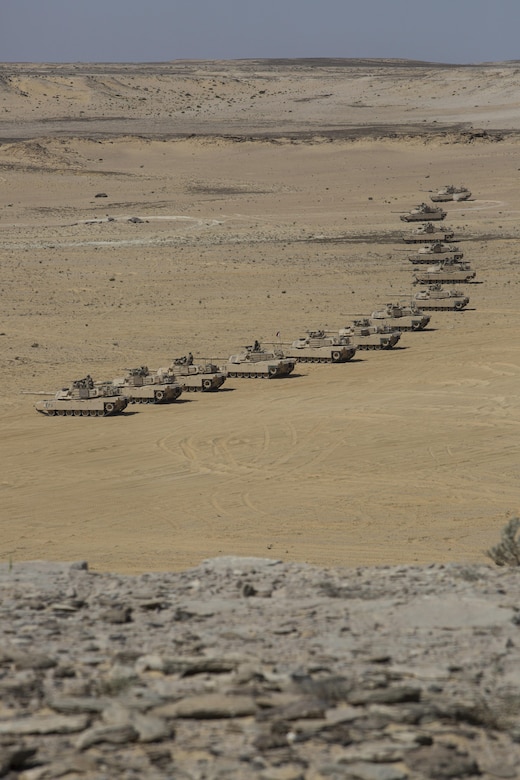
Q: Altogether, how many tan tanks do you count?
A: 13